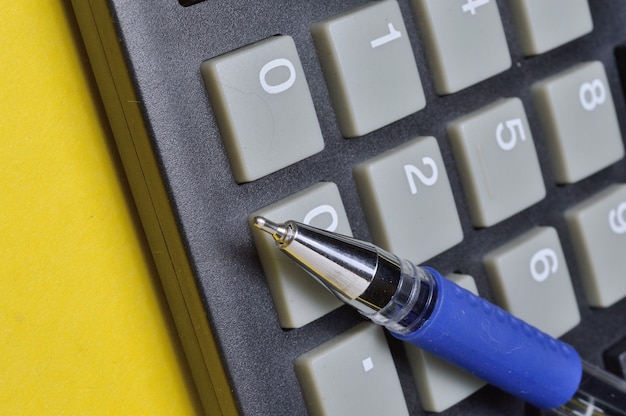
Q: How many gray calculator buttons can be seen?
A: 12